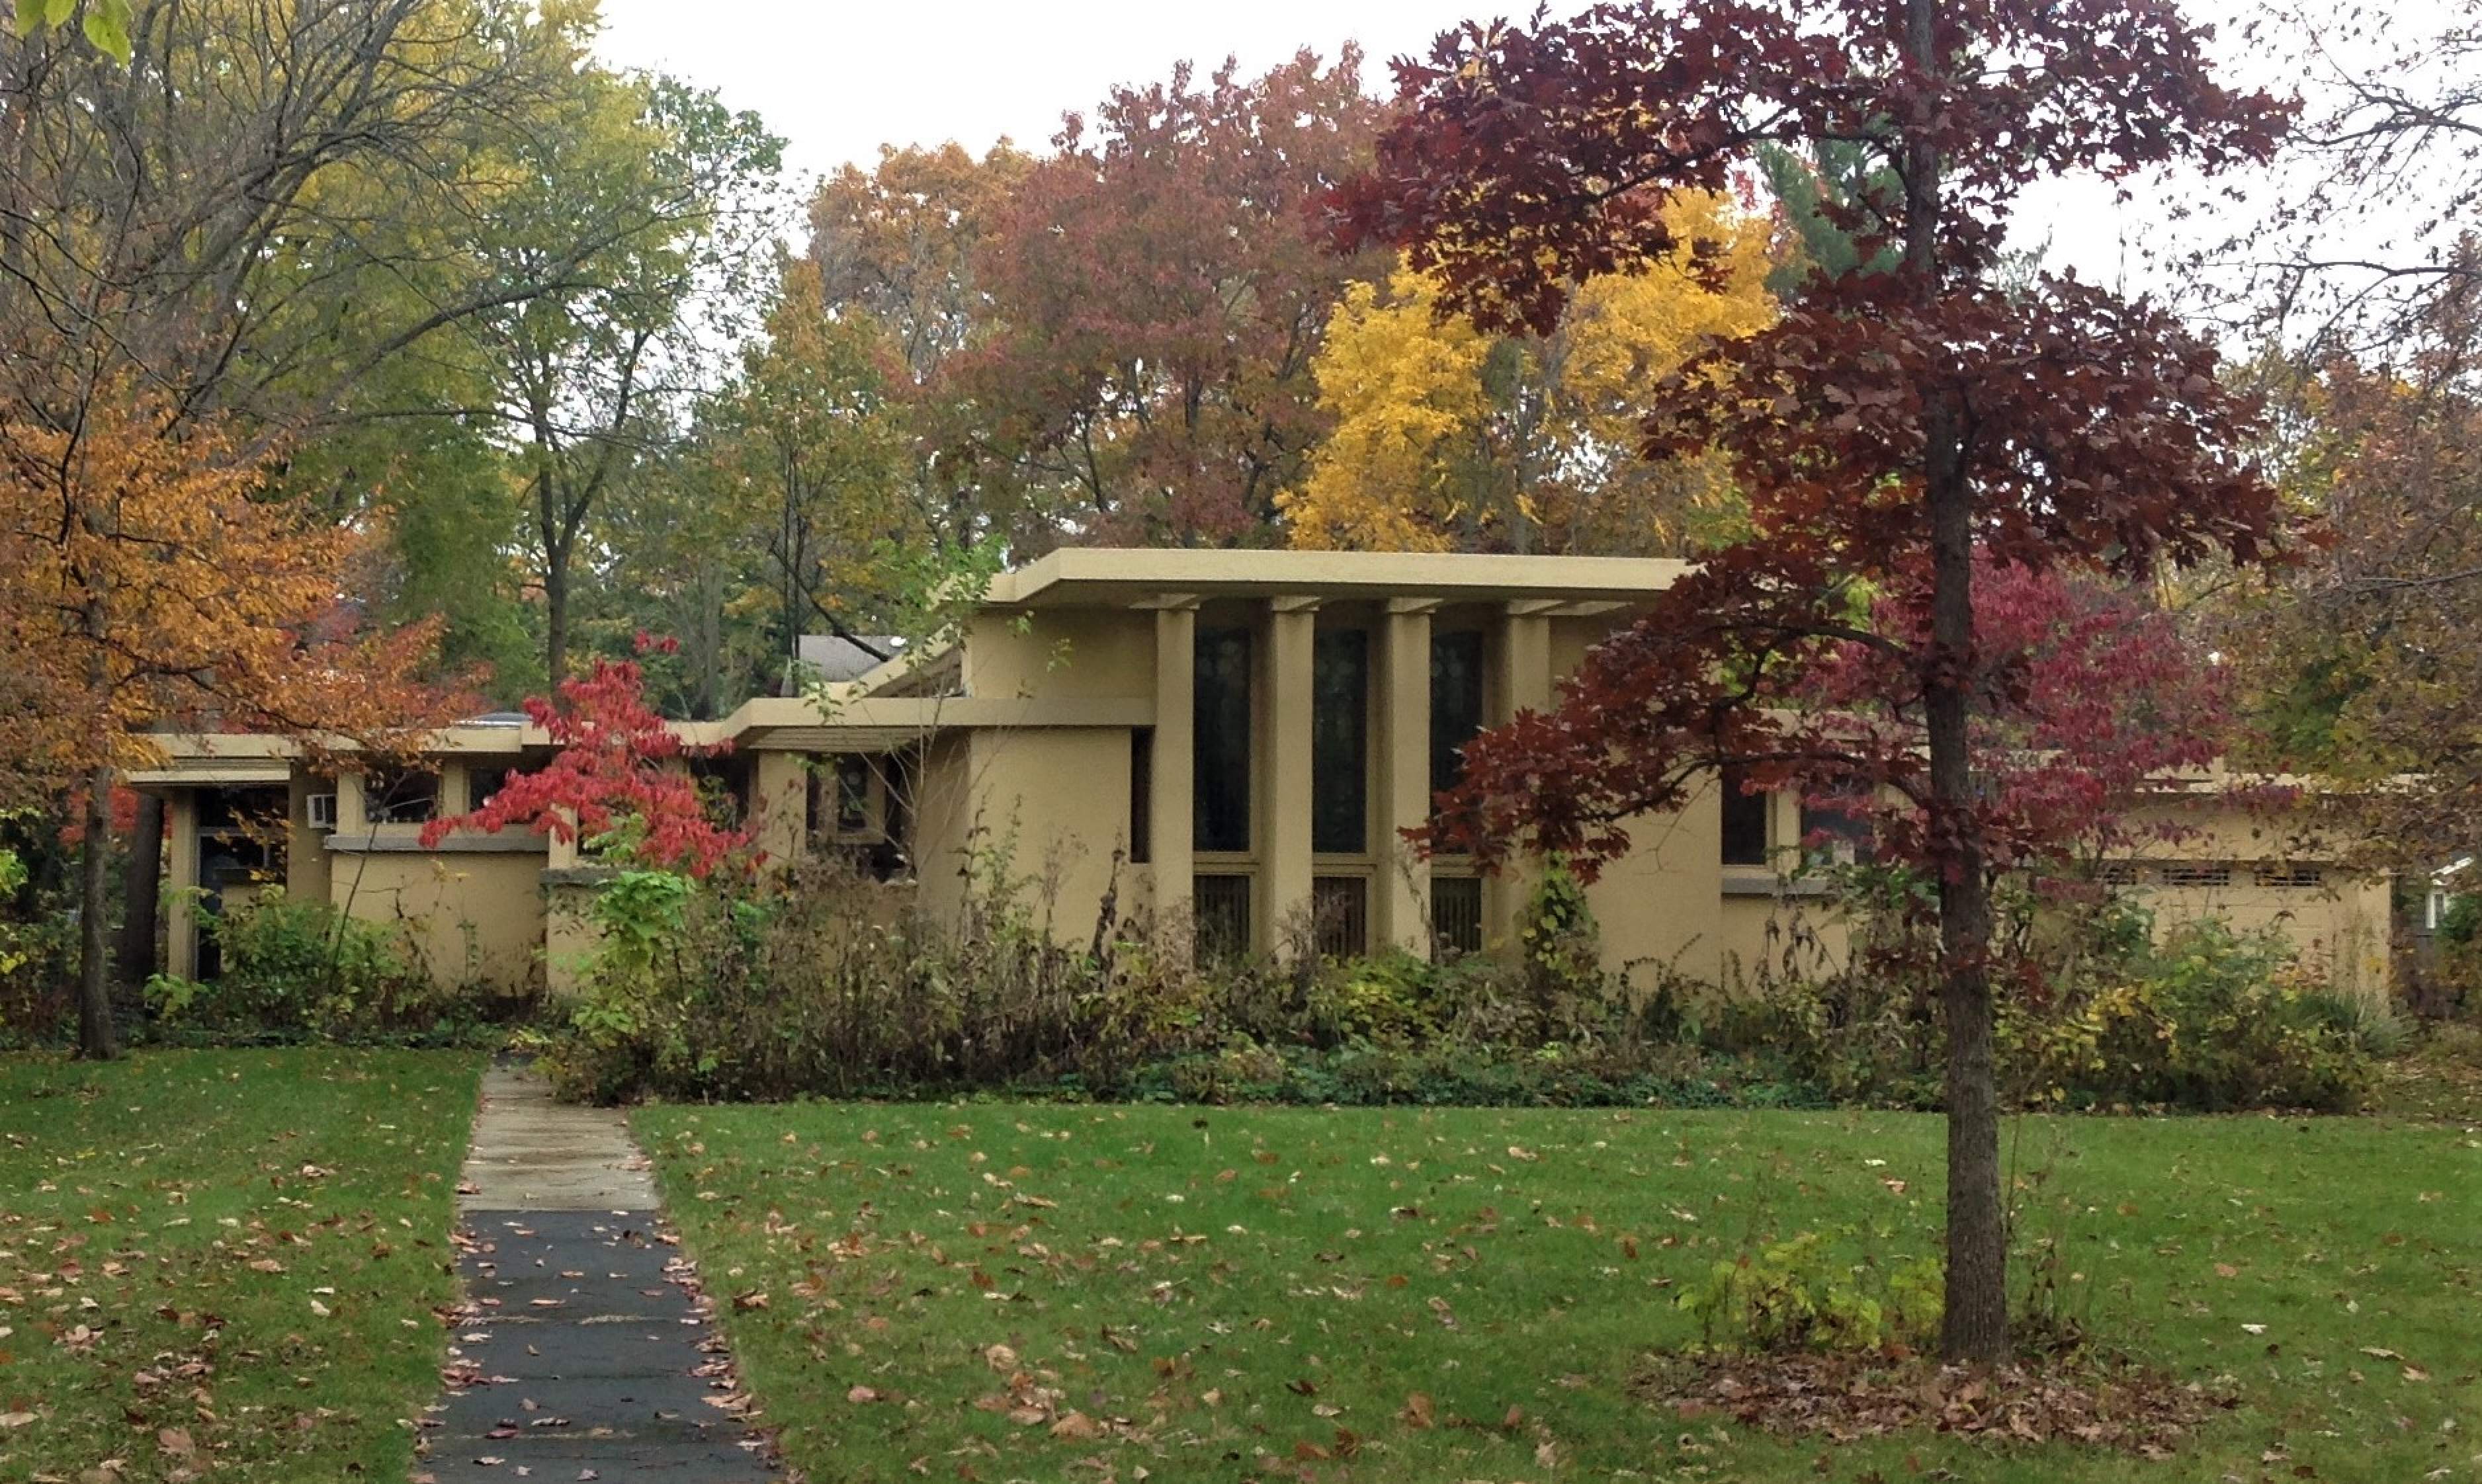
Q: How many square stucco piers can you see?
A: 4